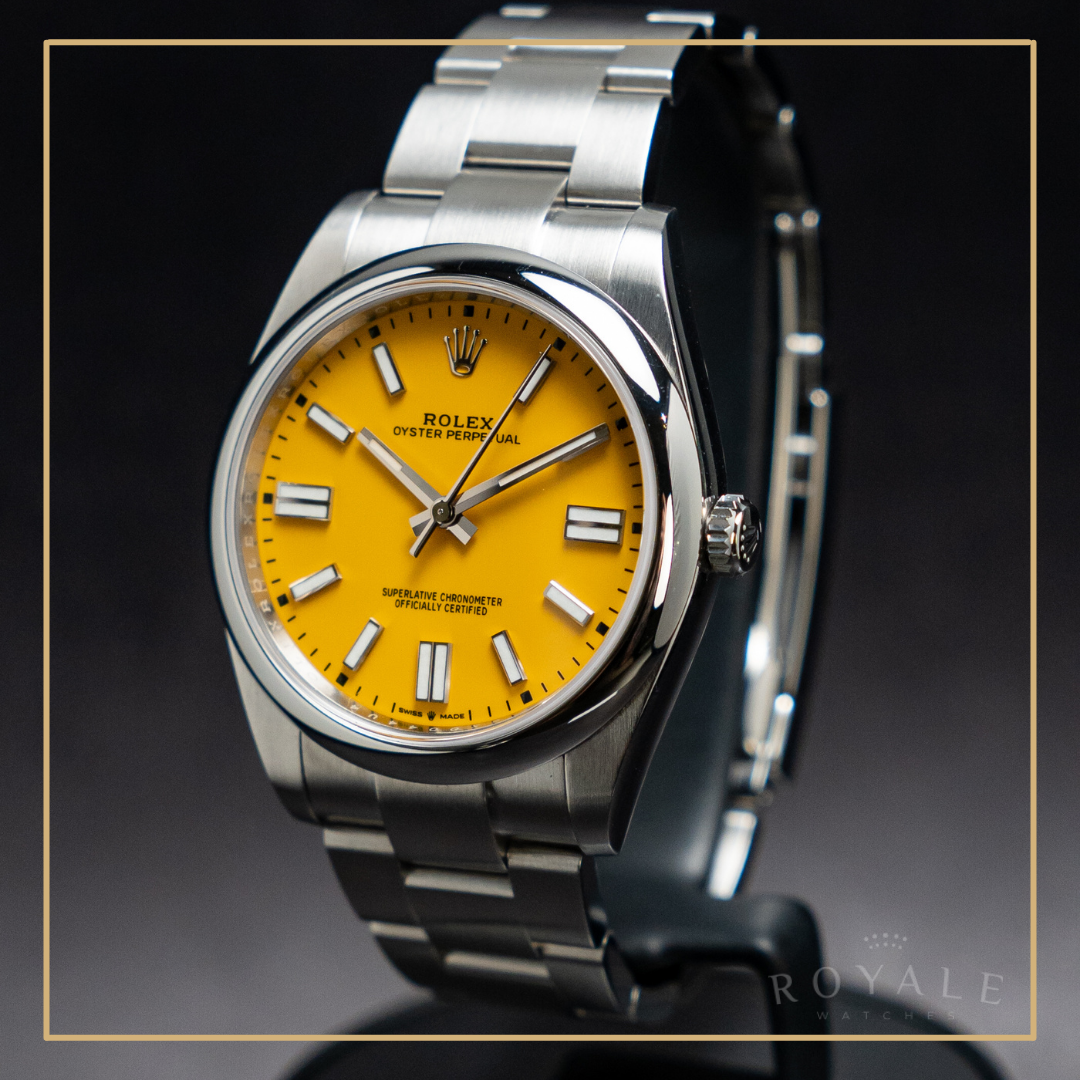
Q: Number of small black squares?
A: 11